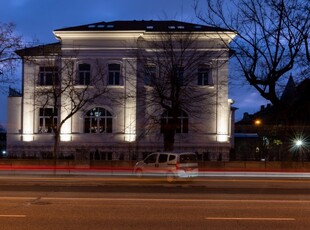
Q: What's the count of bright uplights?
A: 4